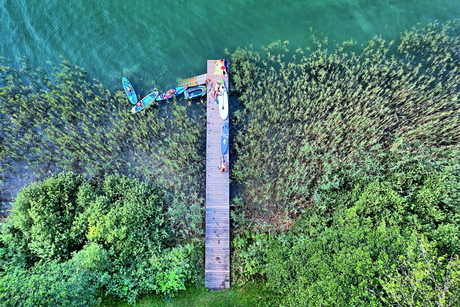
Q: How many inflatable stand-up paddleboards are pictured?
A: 5